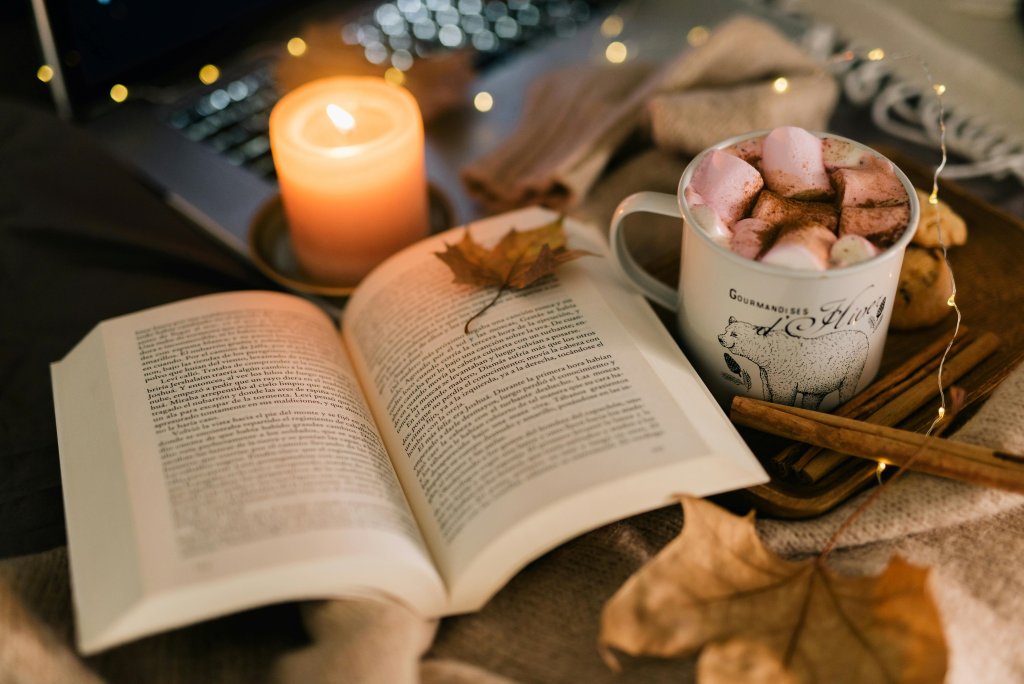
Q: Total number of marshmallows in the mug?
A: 11